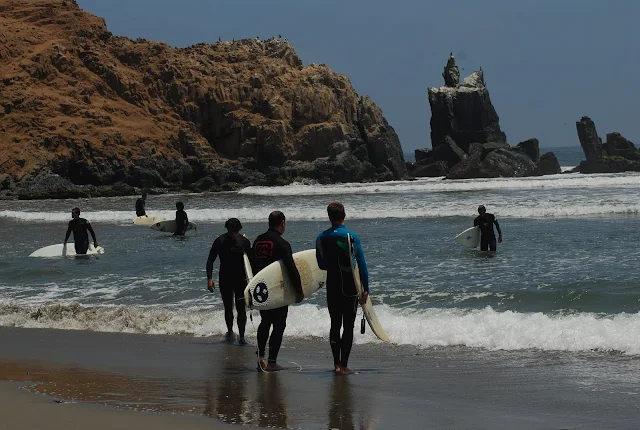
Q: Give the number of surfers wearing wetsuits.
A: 7